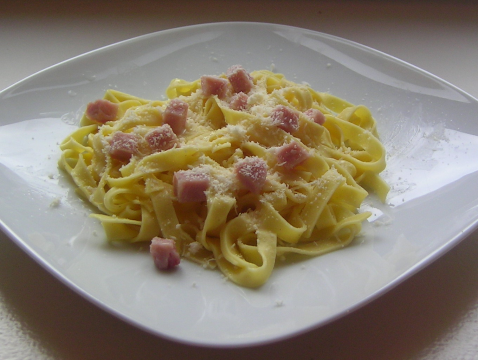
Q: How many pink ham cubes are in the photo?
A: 13